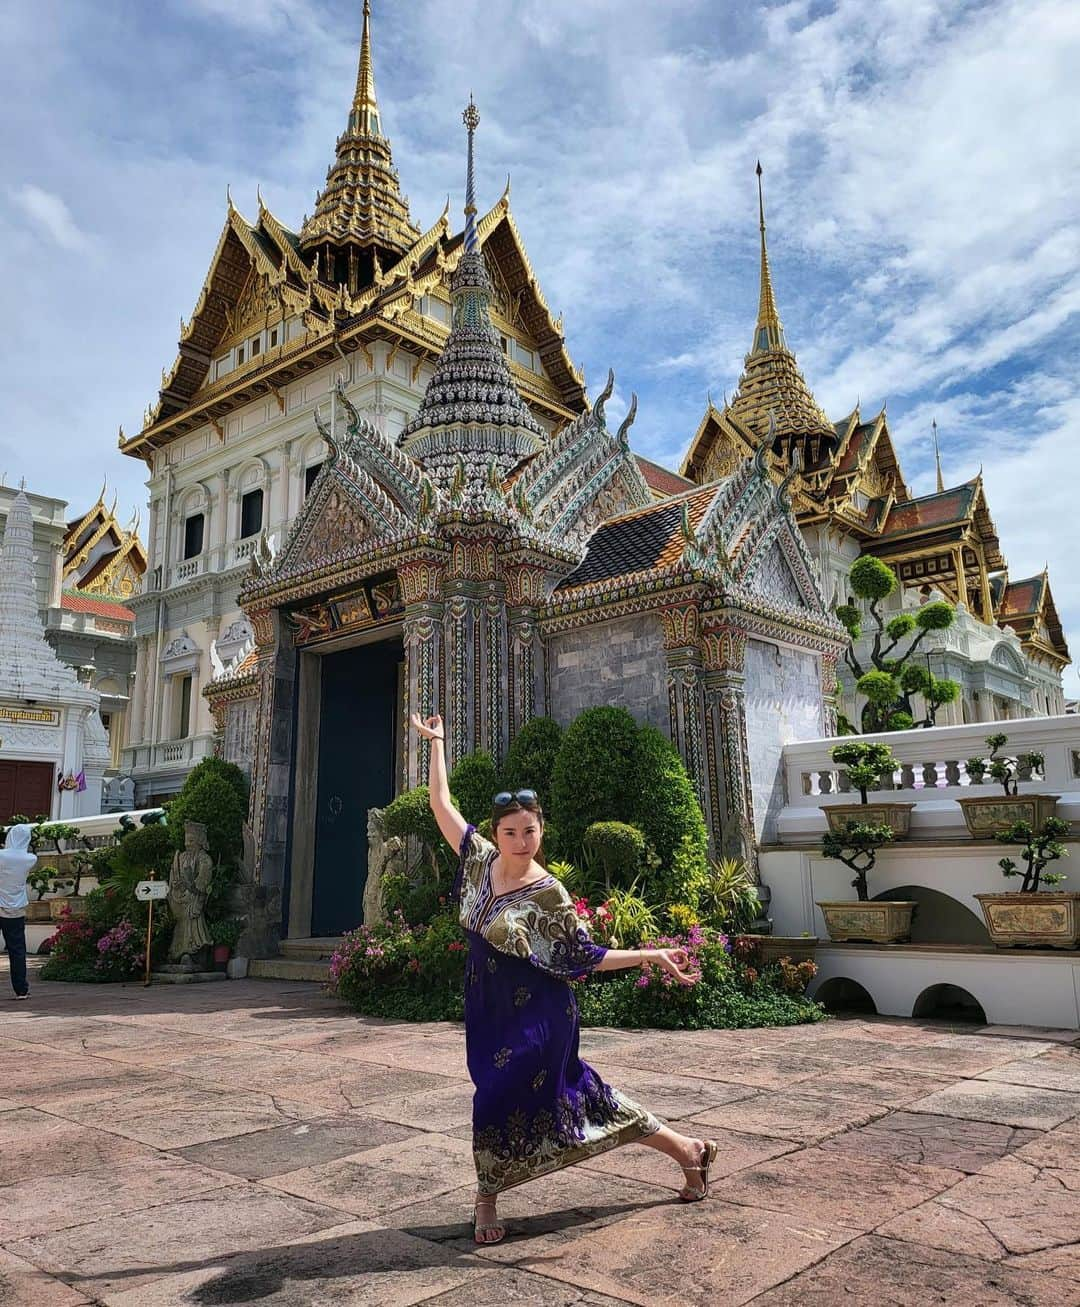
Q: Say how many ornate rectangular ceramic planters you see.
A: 4